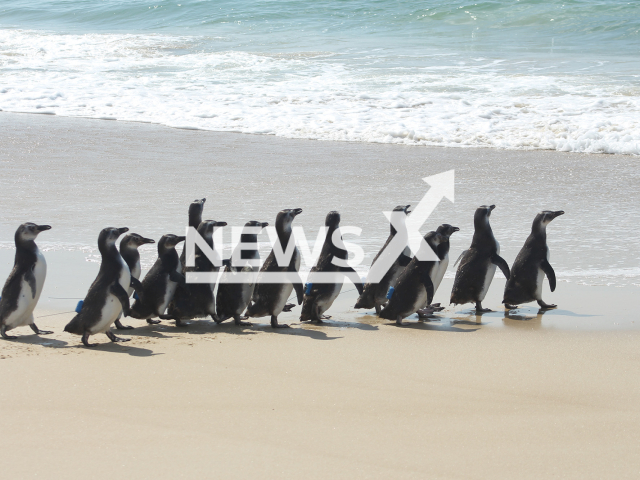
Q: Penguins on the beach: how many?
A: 14